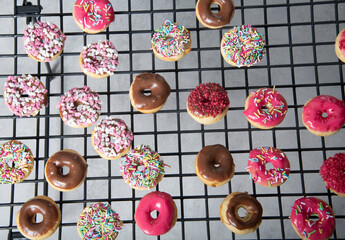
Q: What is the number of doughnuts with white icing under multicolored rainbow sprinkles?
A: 5